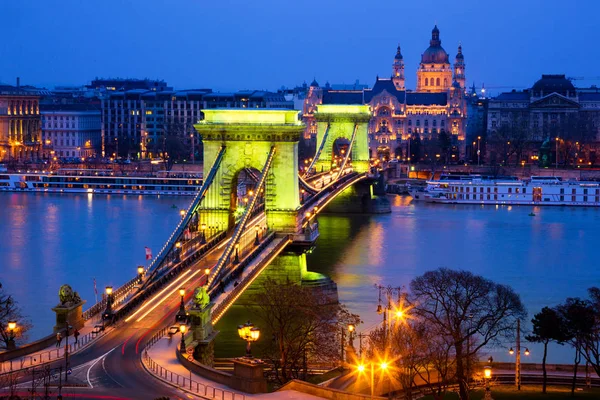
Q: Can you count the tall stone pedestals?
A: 2